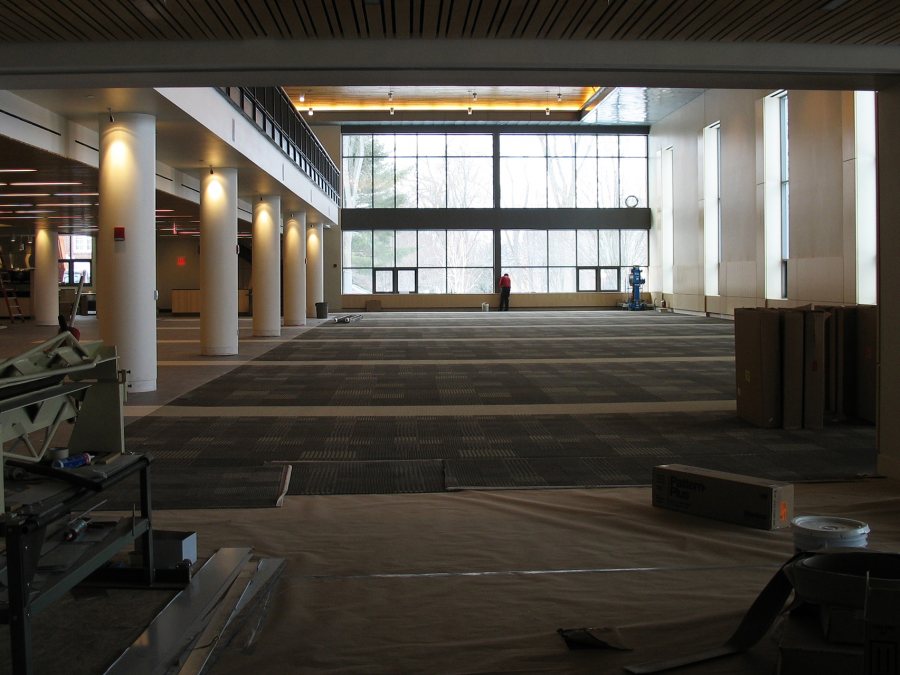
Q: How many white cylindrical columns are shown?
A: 6